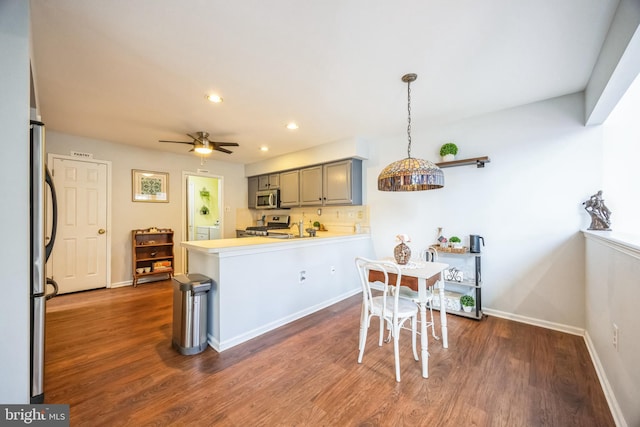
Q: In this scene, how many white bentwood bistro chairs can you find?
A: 2